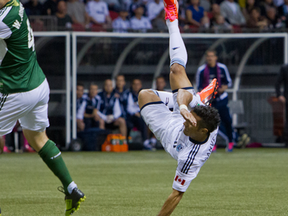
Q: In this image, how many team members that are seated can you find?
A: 6